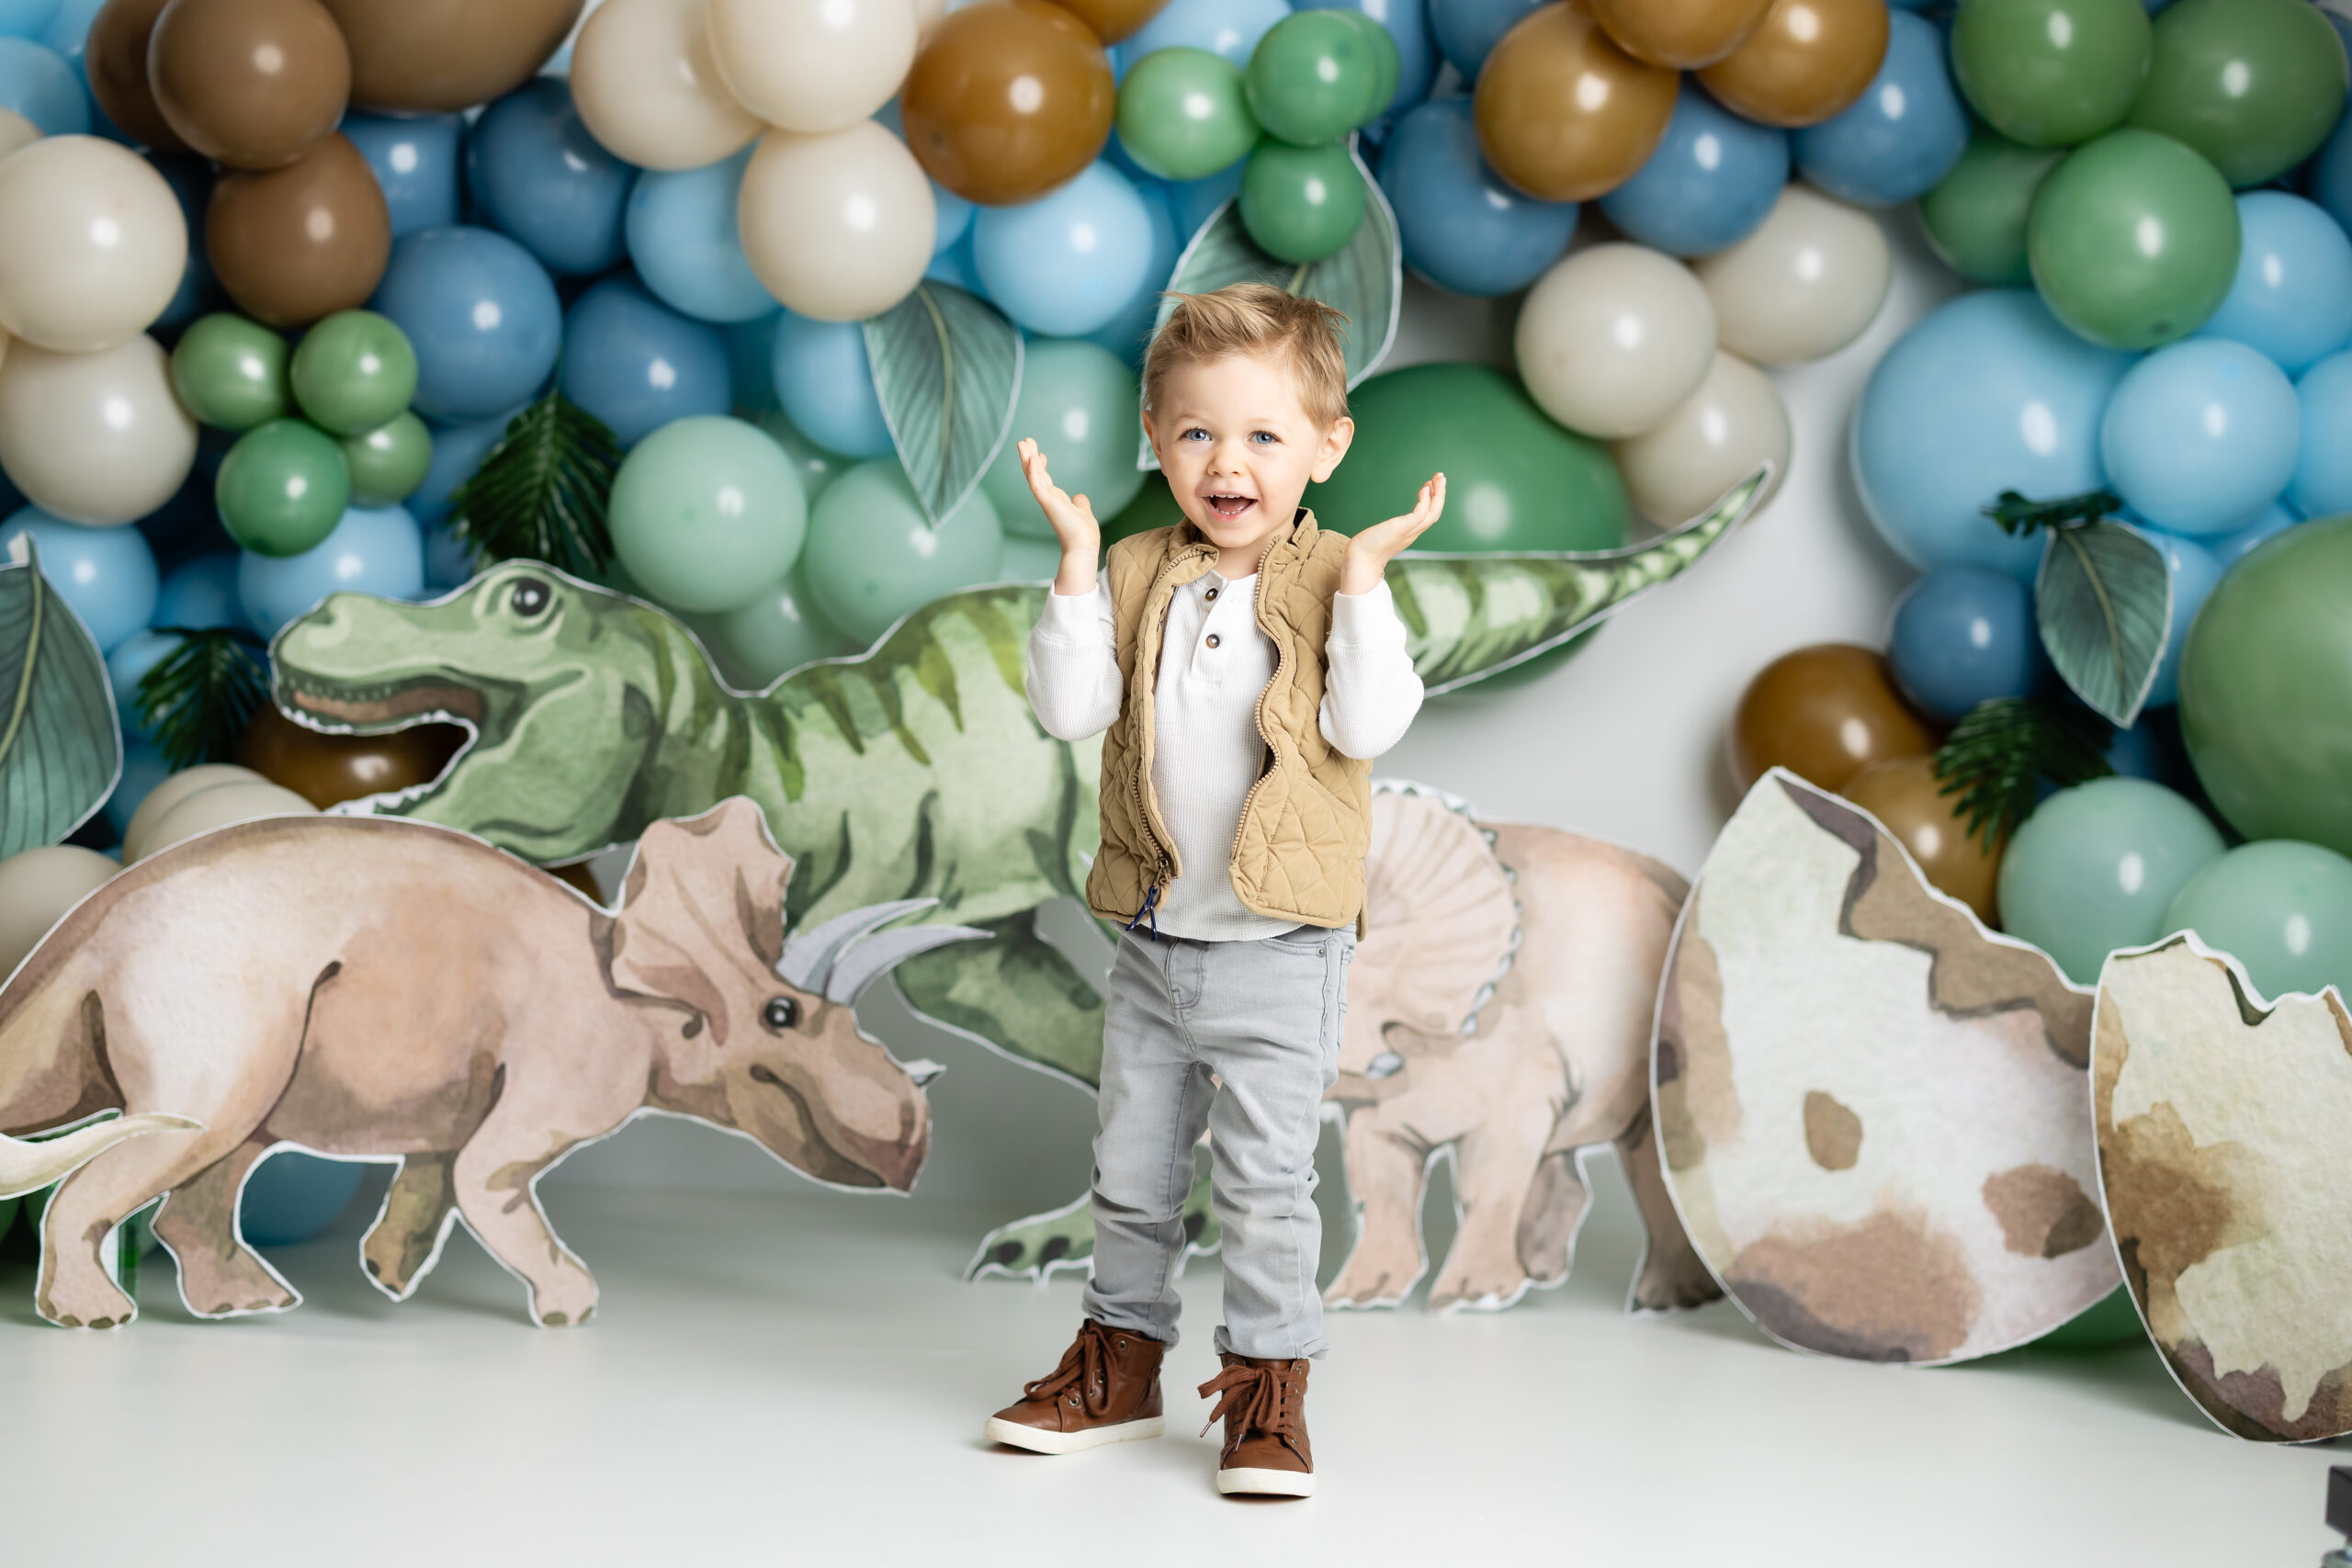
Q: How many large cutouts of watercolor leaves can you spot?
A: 4